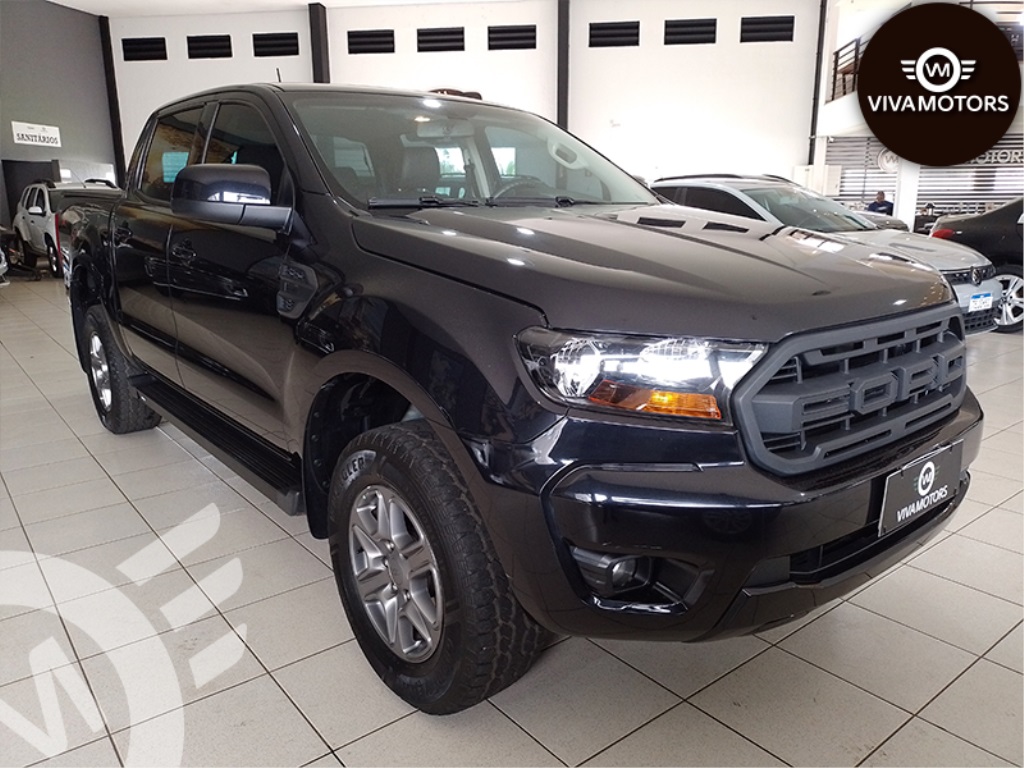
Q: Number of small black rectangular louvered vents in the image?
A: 9